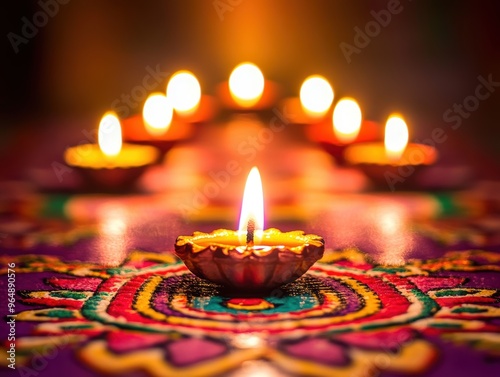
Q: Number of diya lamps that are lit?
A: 8